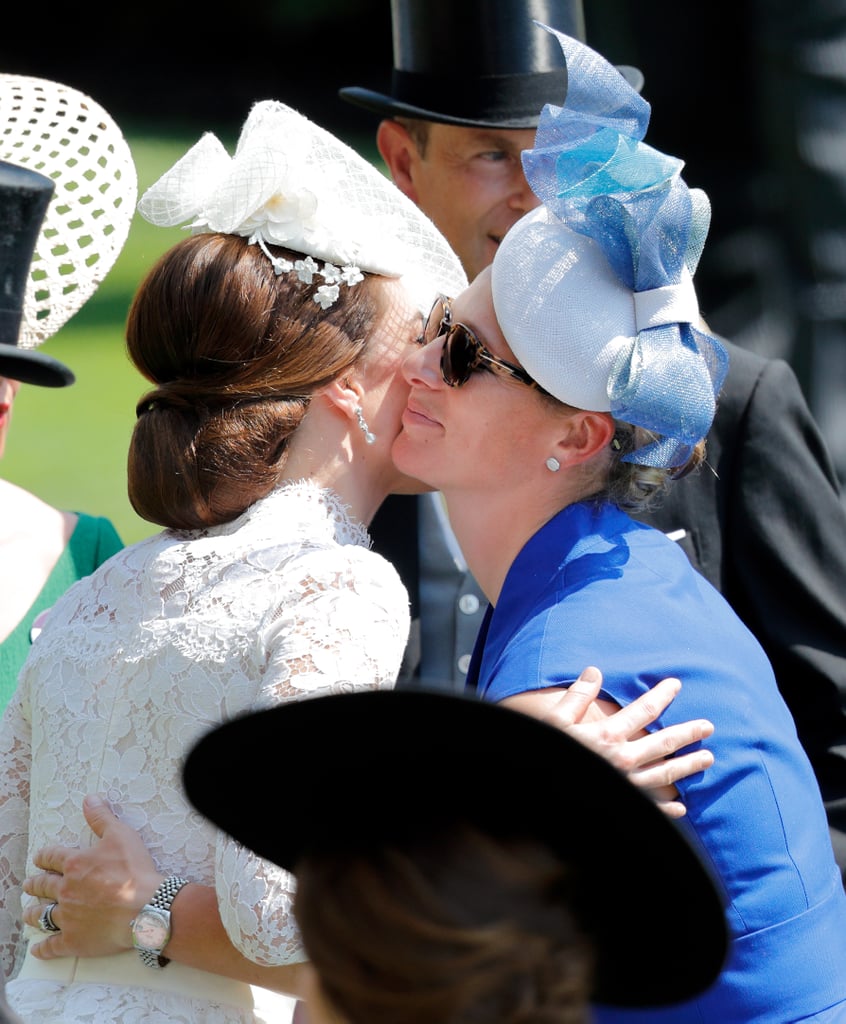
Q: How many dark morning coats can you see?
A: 1